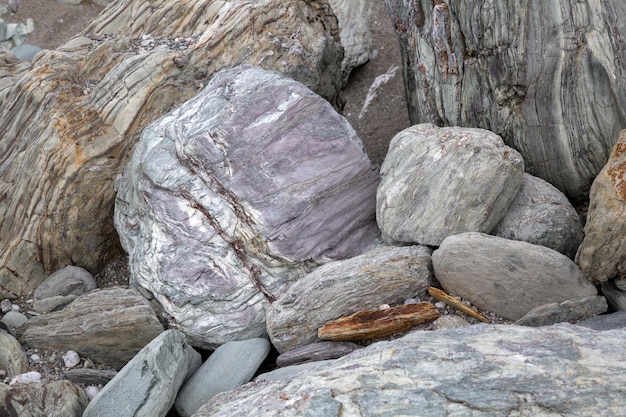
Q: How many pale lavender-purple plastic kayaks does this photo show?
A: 0